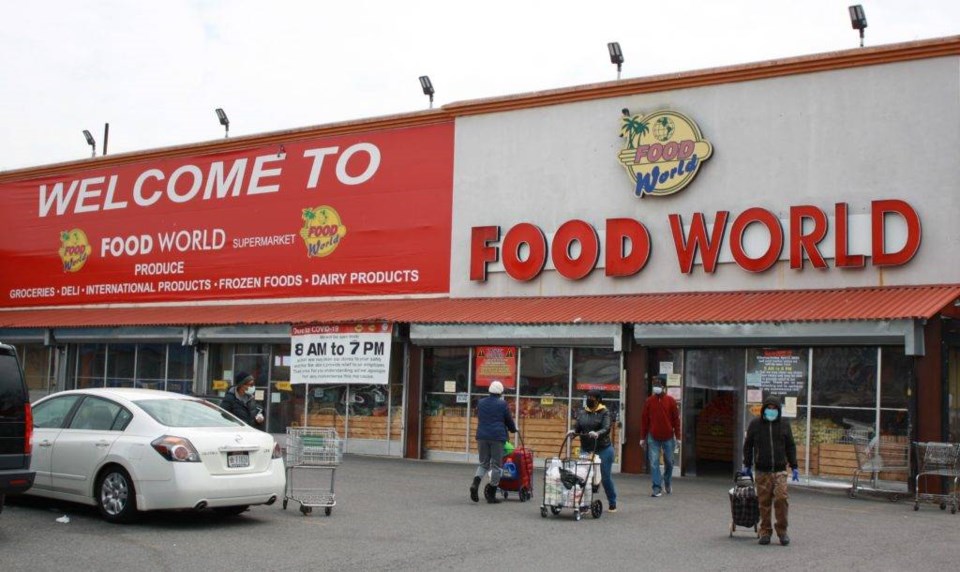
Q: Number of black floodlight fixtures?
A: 5